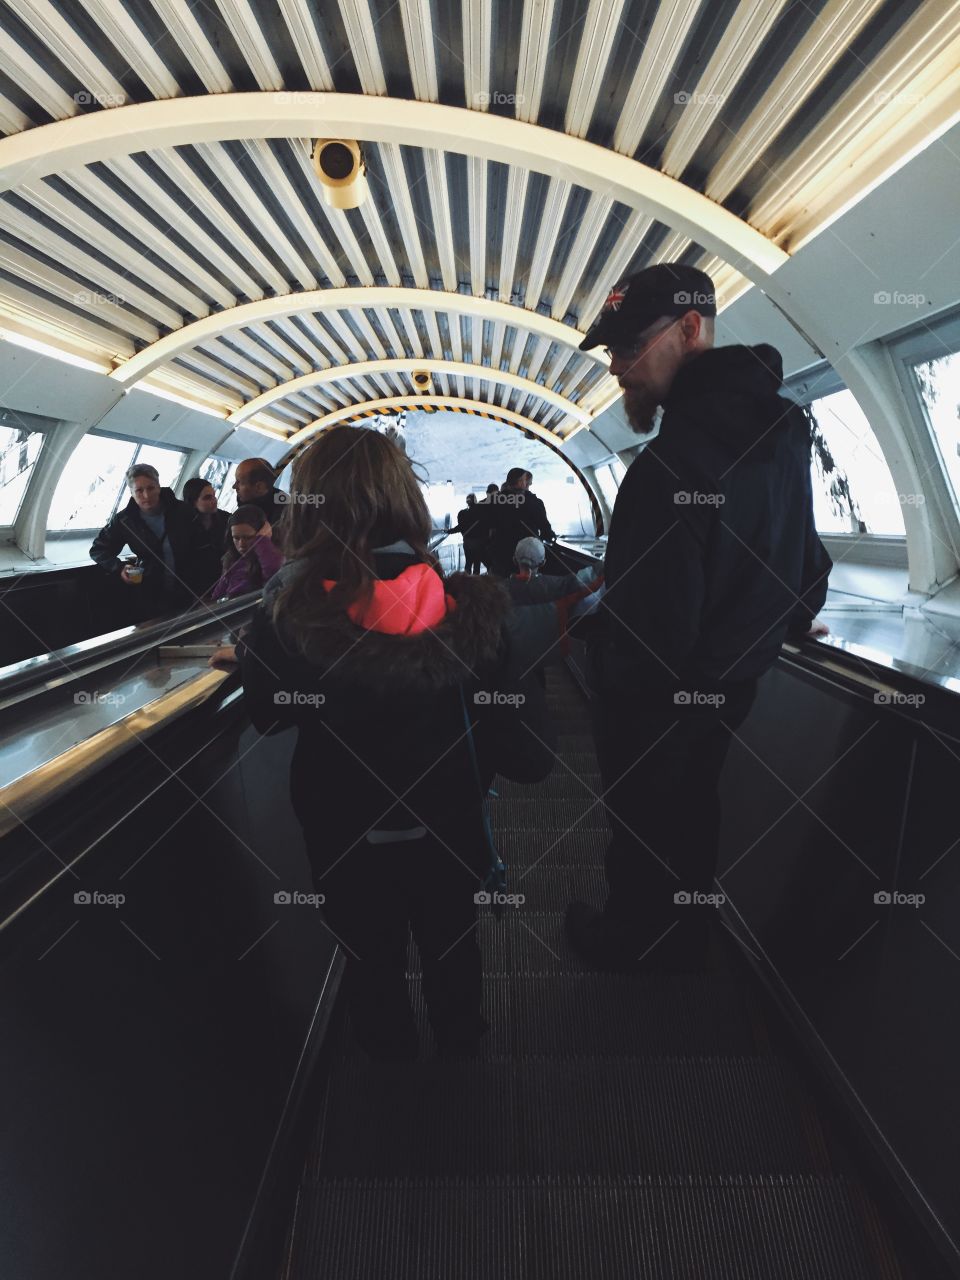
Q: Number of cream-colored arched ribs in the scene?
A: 4